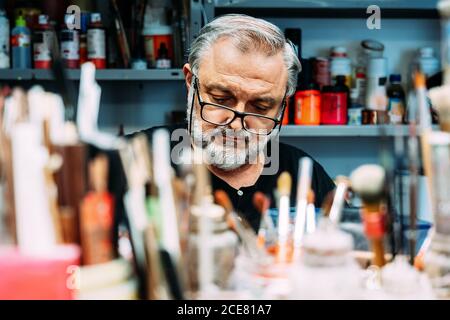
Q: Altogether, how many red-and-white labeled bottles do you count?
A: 3